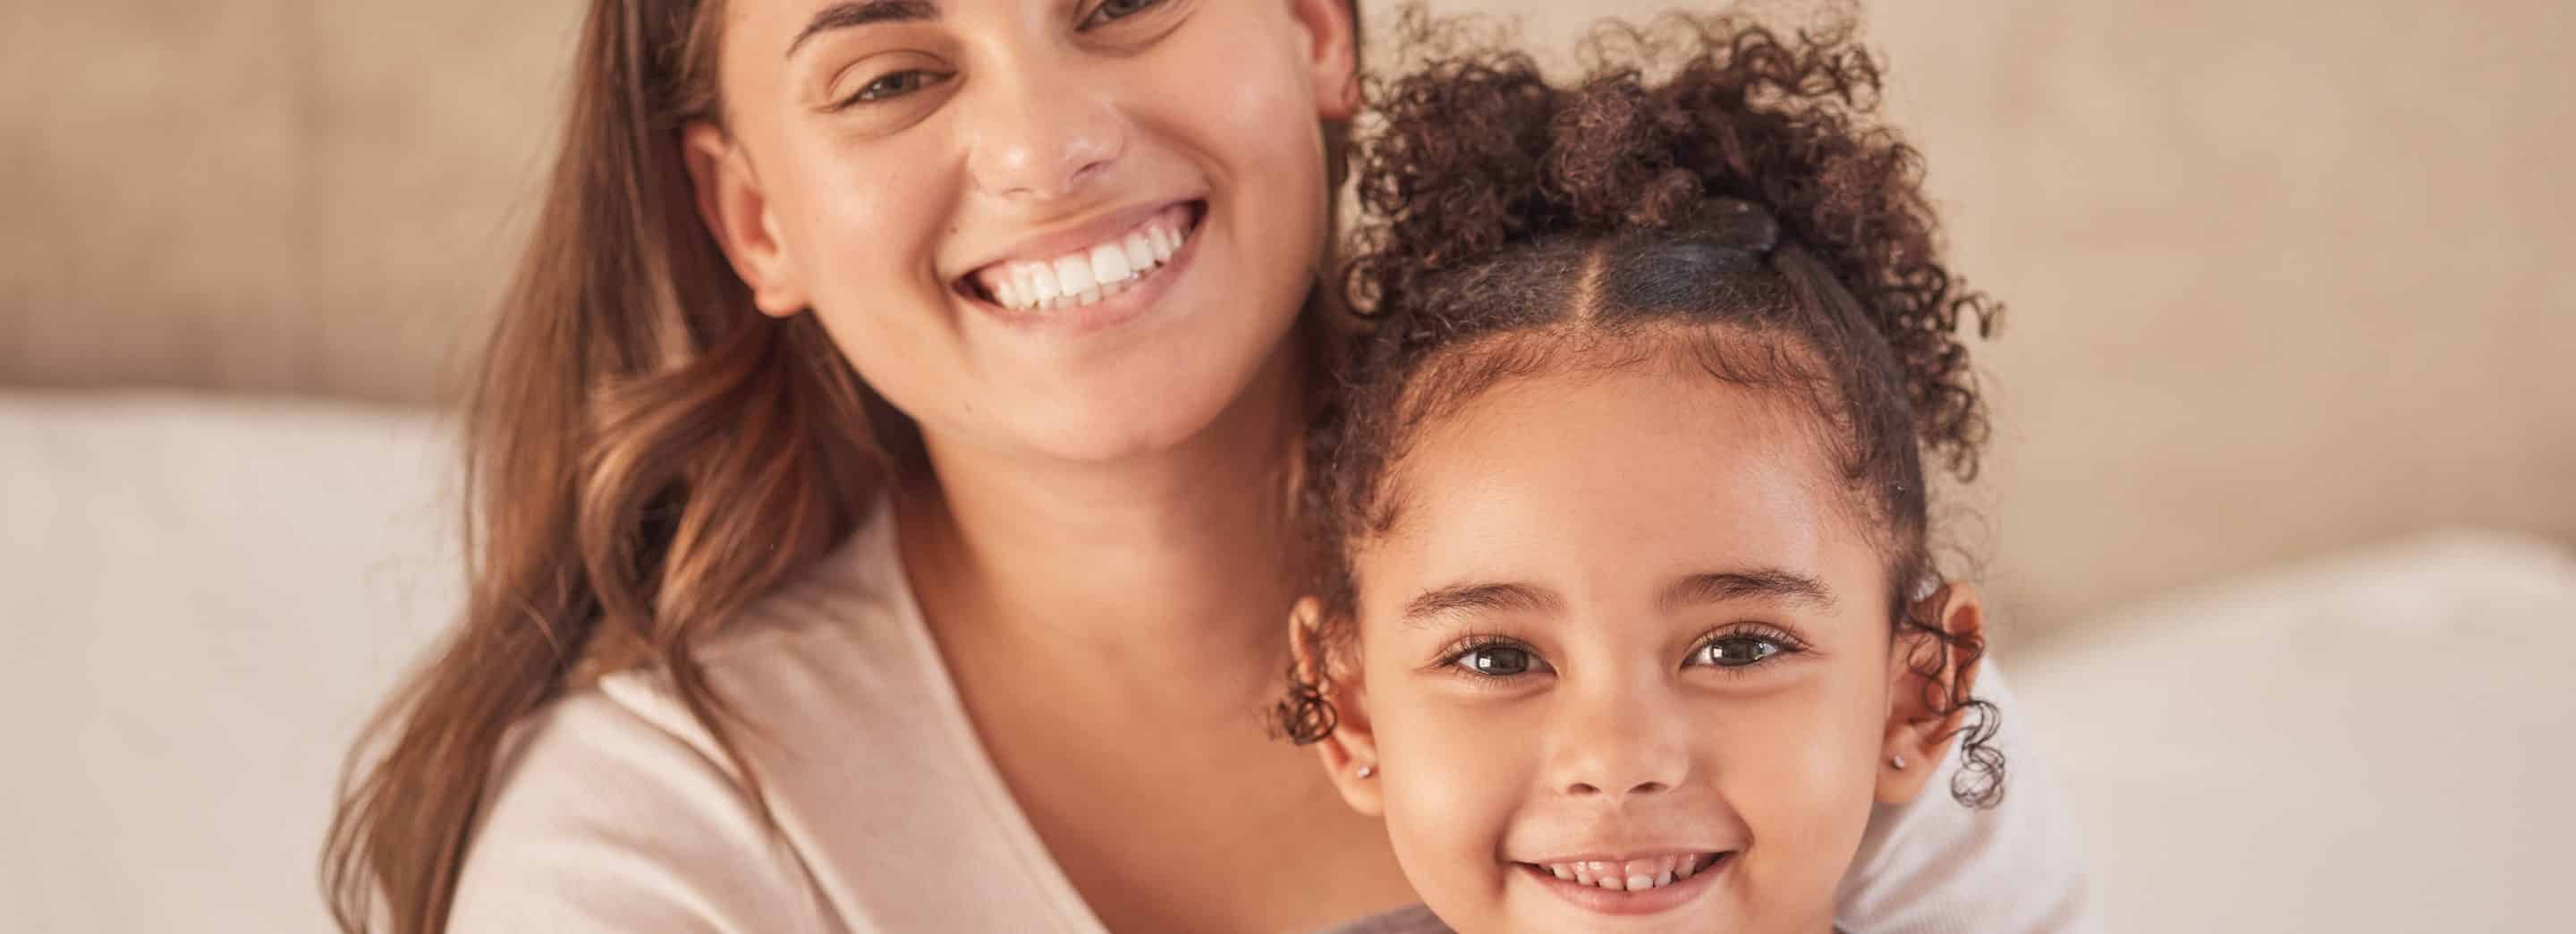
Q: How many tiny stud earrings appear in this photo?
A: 2